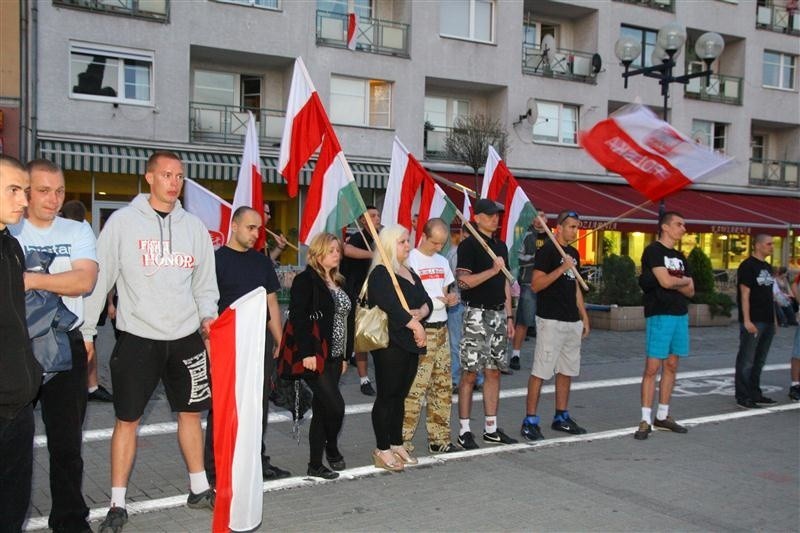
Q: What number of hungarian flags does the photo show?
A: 3